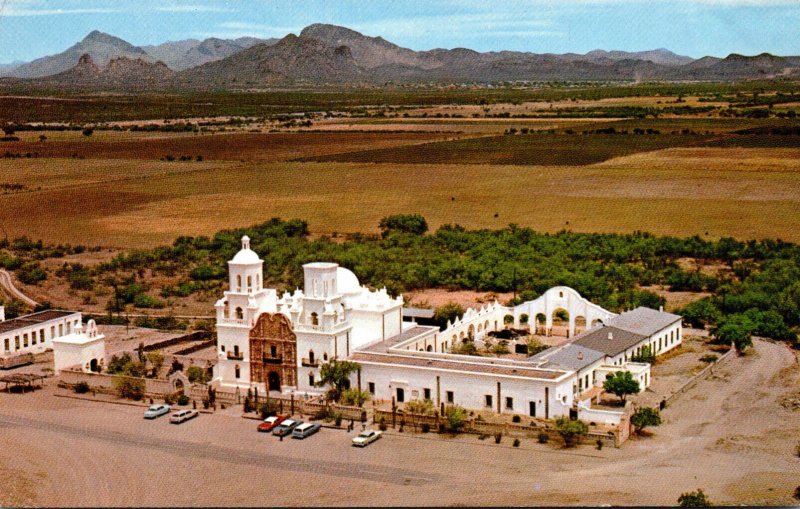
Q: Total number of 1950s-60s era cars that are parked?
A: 6